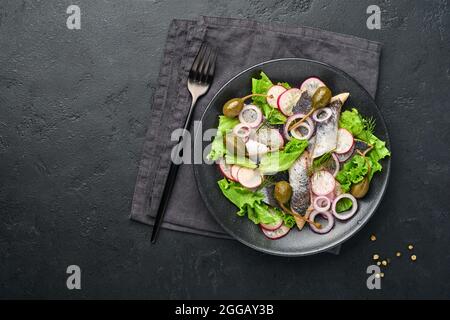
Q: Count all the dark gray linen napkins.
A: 1